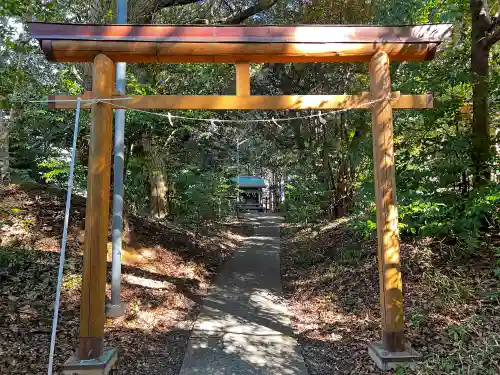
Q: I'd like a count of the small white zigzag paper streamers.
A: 4